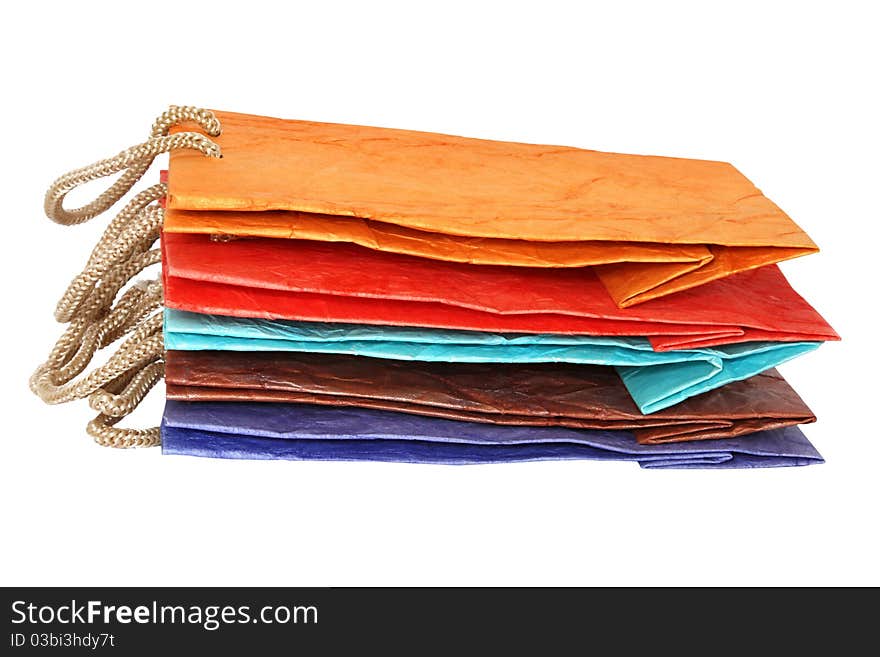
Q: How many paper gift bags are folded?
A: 5